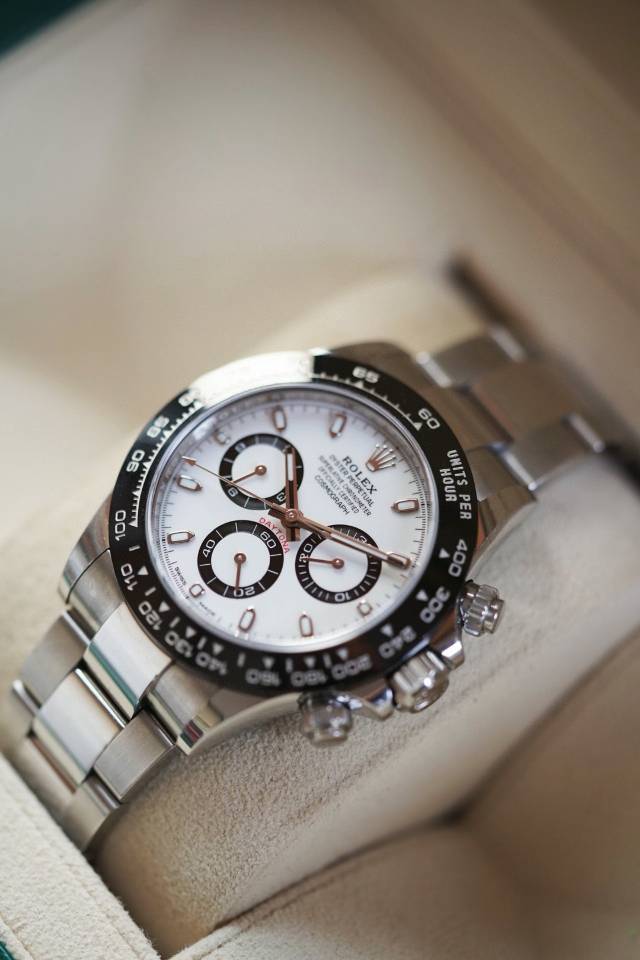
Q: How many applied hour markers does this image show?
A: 11